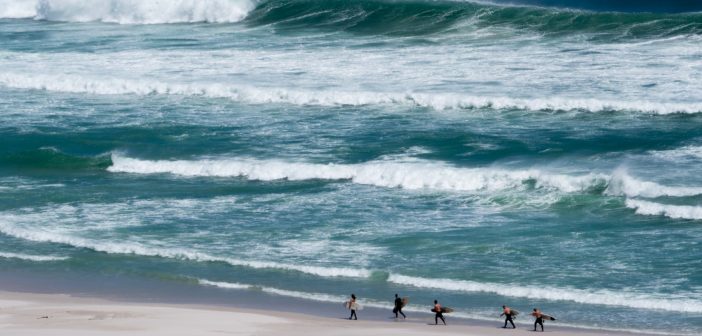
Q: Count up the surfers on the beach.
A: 5